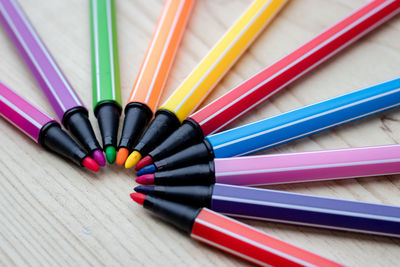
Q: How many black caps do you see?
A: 10